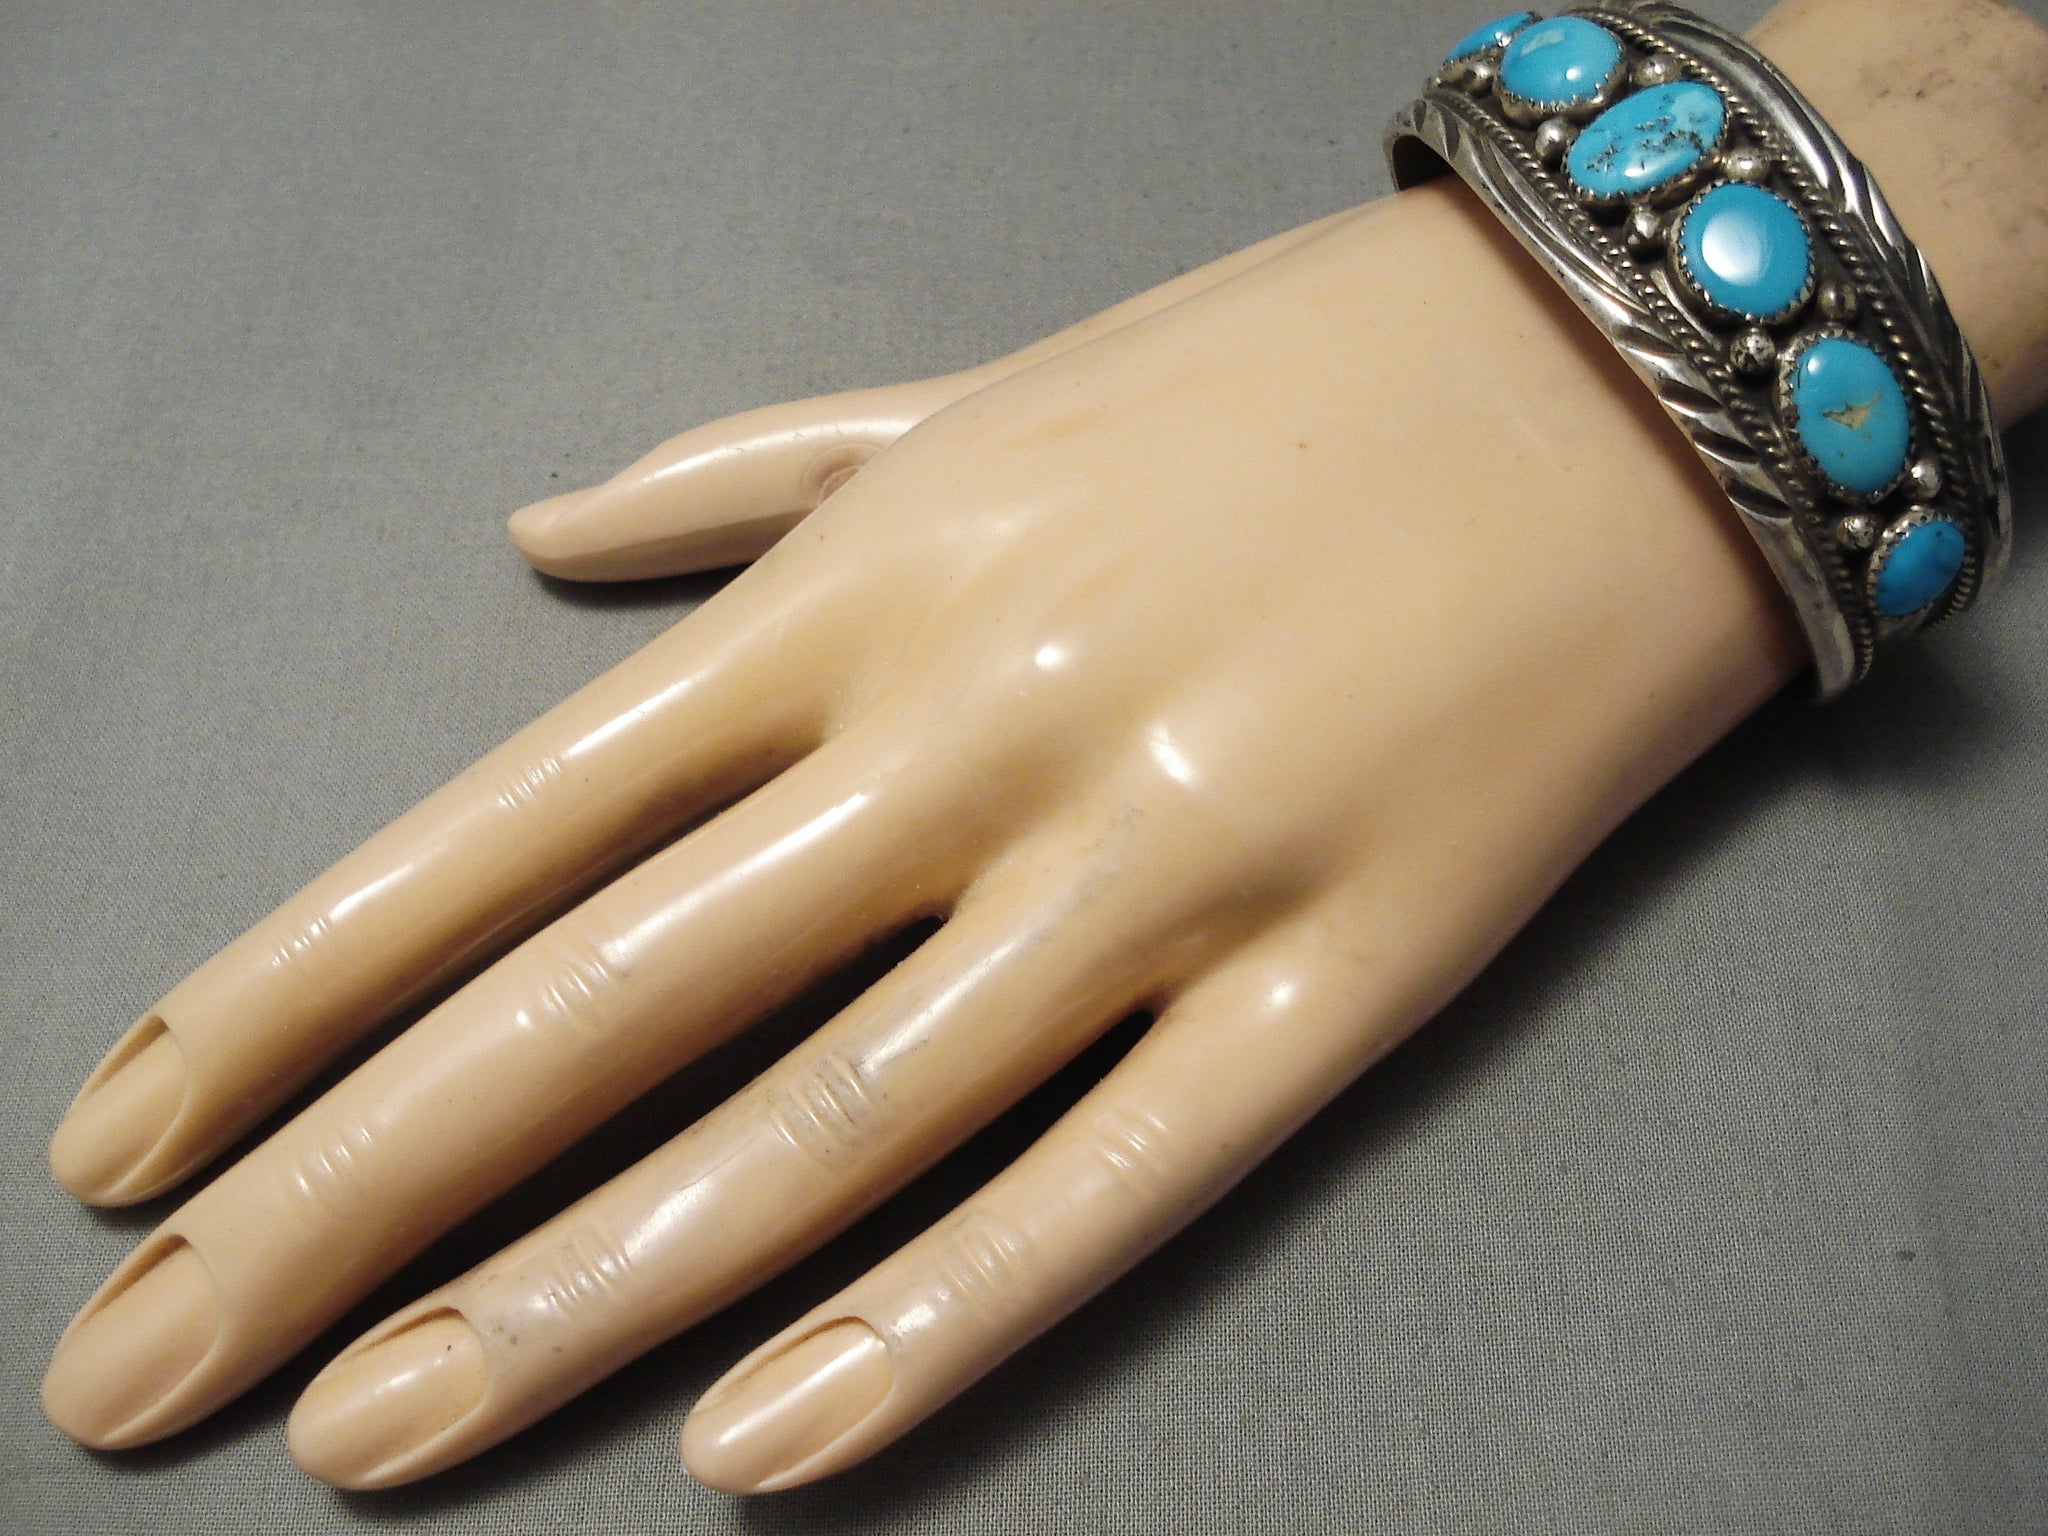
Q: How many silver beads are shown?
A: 9